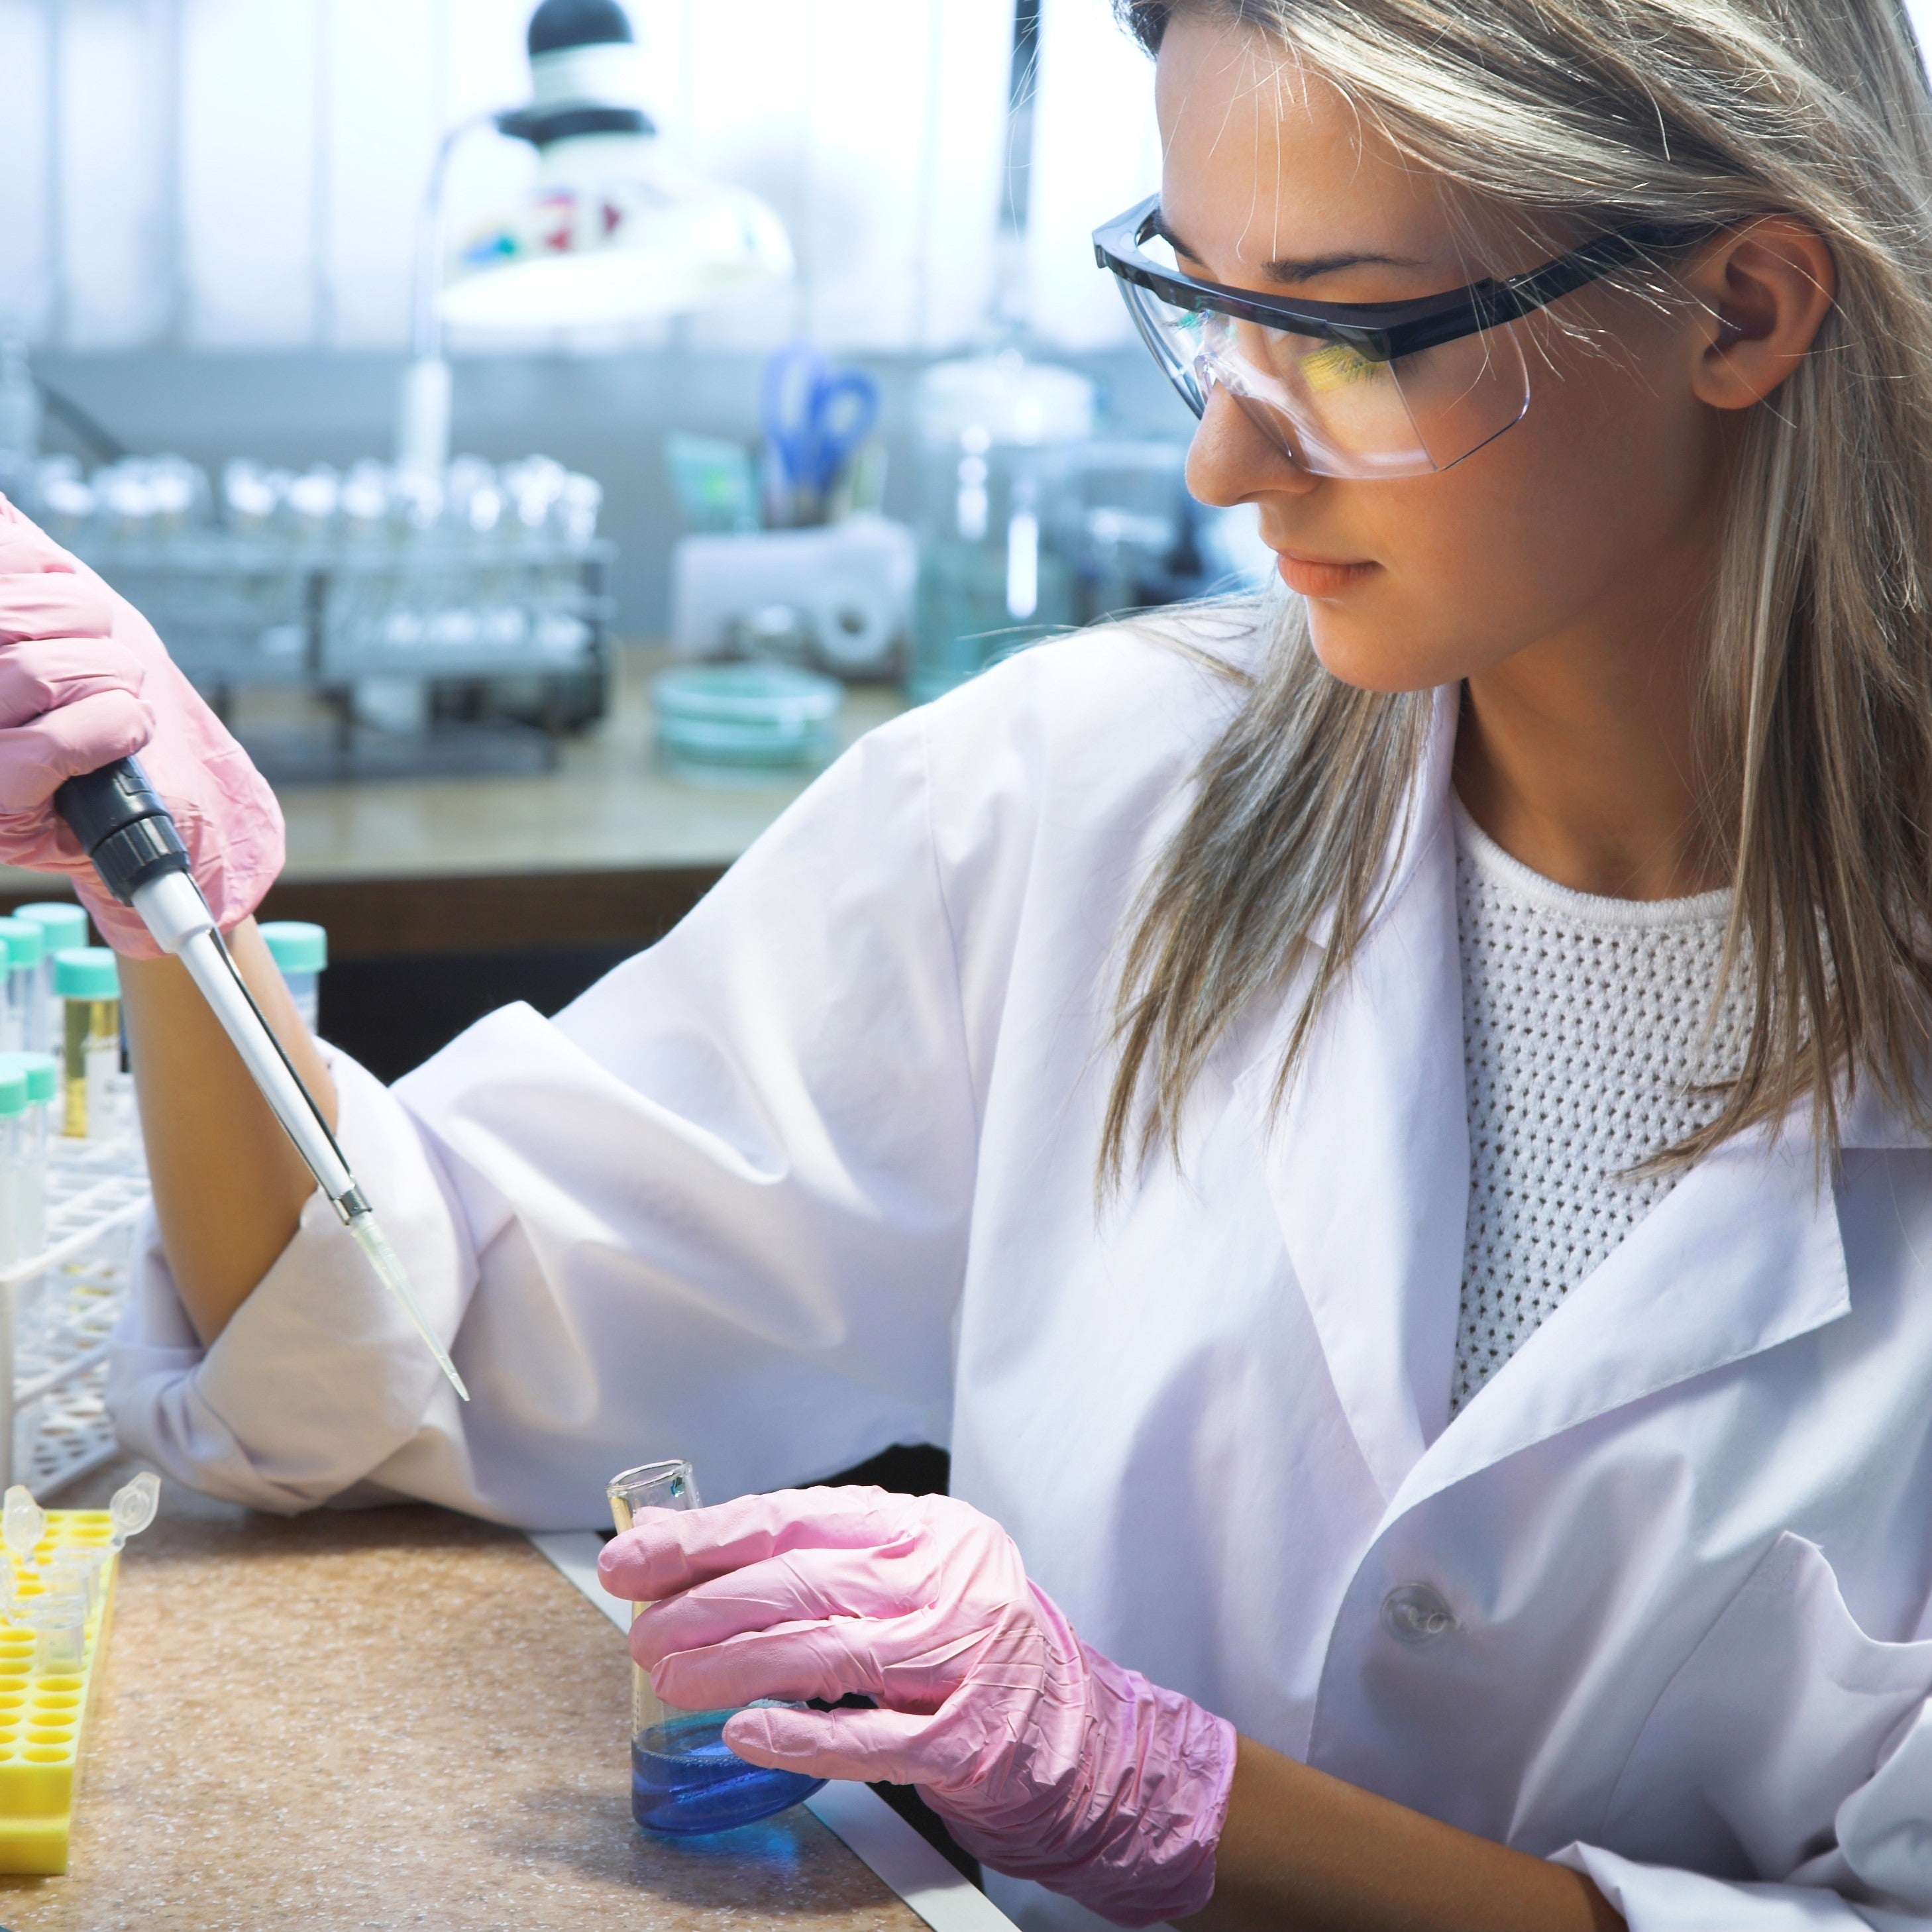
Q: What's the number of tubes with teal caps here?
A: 7